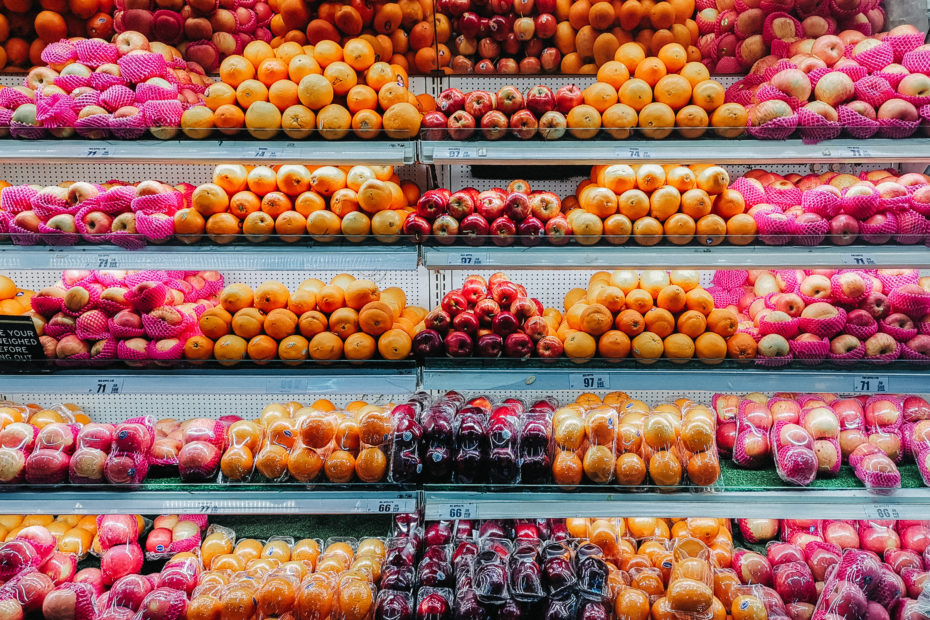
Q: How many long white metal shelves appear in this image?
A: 8